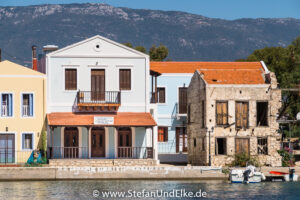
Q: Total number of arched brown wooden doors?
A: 3